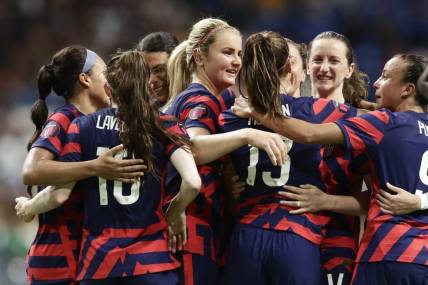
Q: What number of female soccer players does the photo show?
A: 8